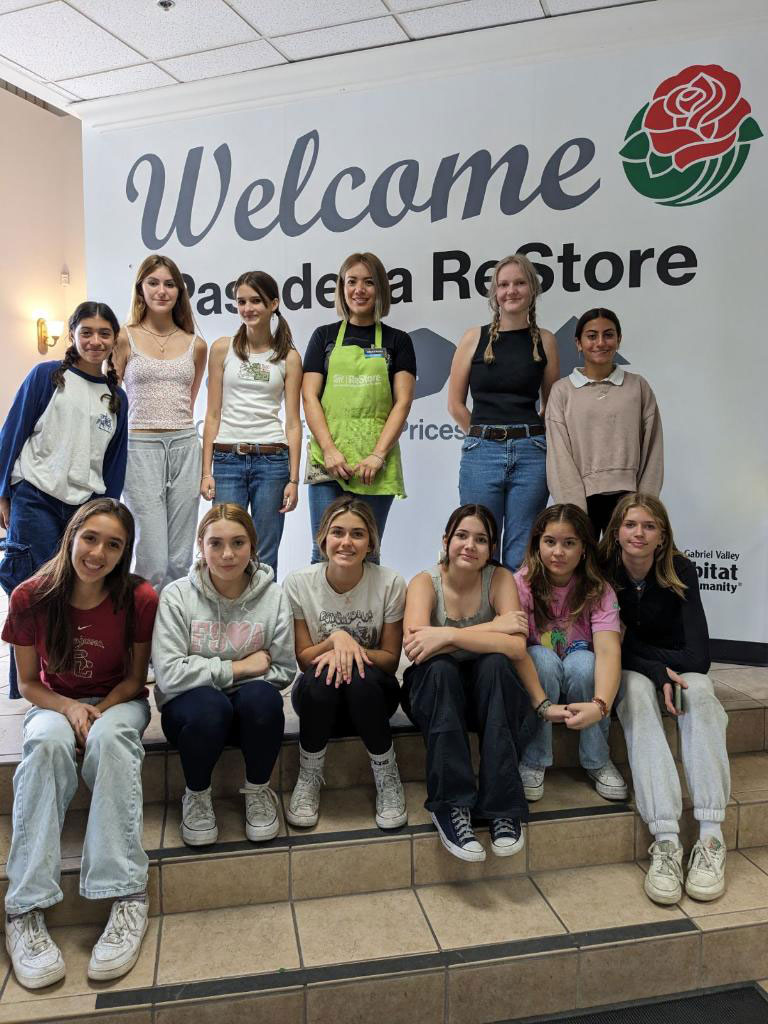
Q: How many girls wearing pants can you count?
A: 12